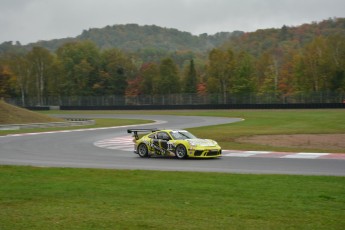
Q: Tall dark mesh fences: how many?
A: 1